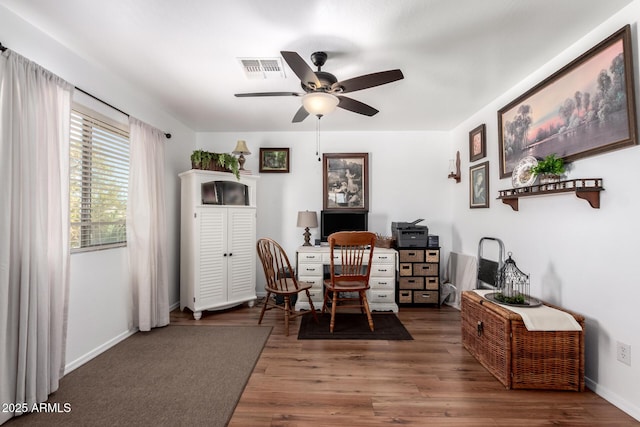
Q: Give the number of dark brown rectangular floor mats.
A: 1